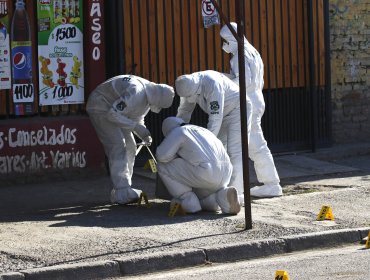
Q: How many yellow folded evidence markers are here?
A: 6